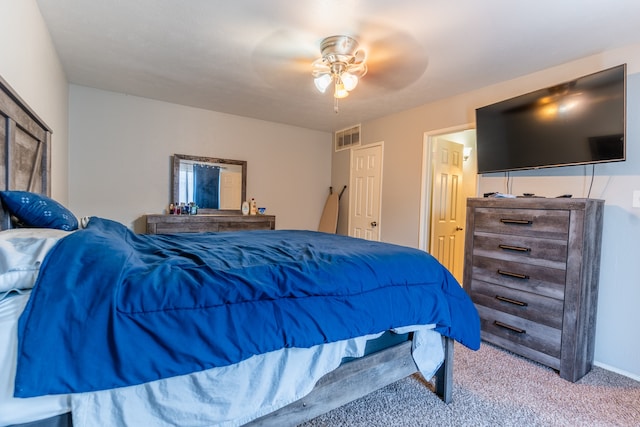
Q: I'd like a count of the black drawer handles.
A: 5